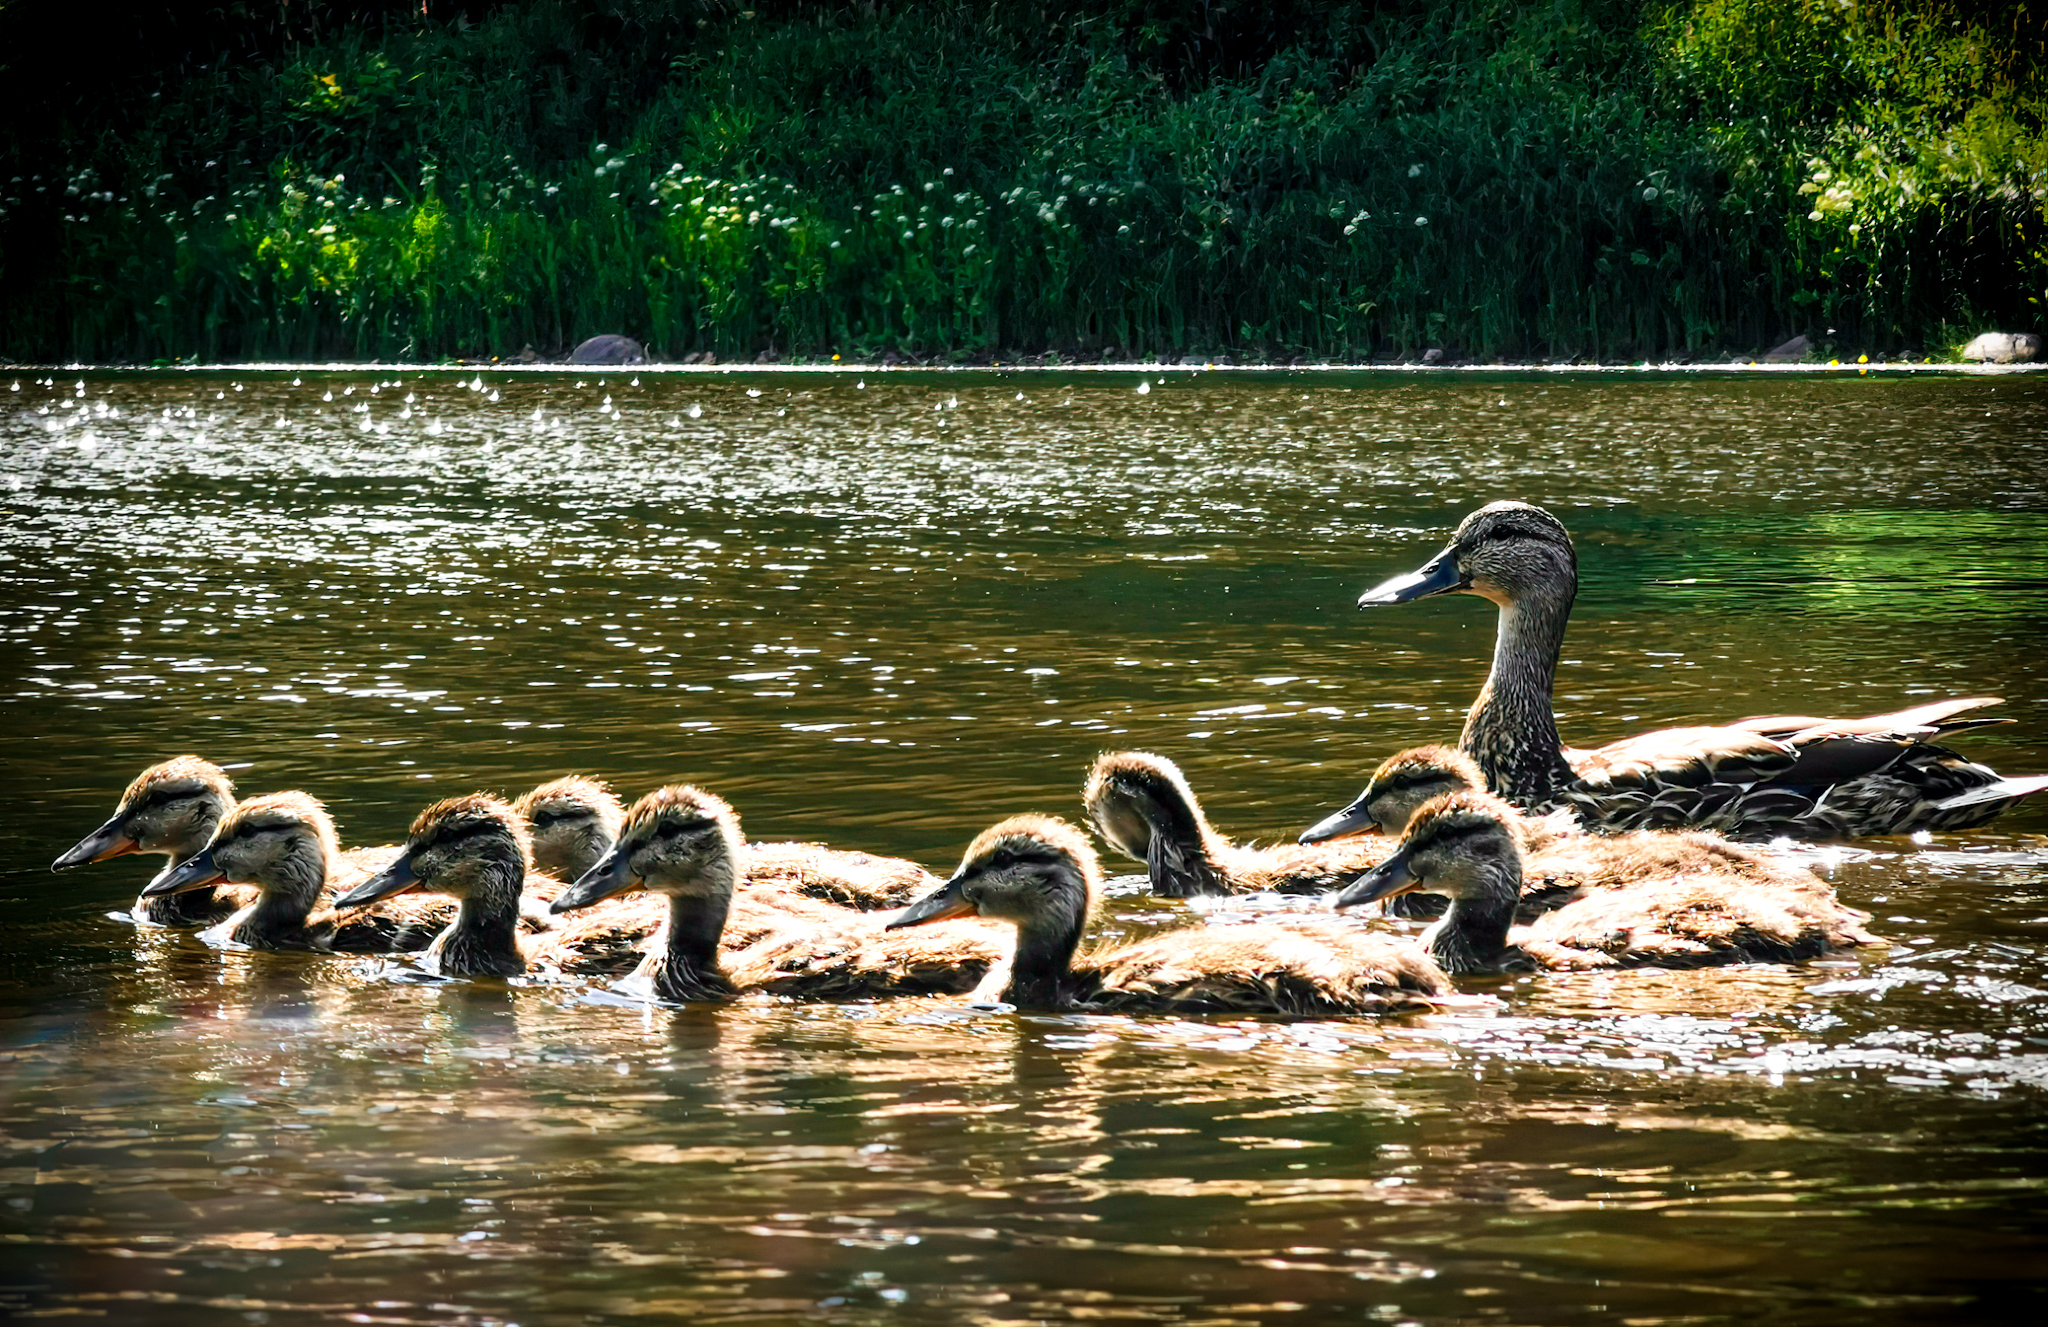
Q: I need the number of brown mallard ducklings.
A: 9